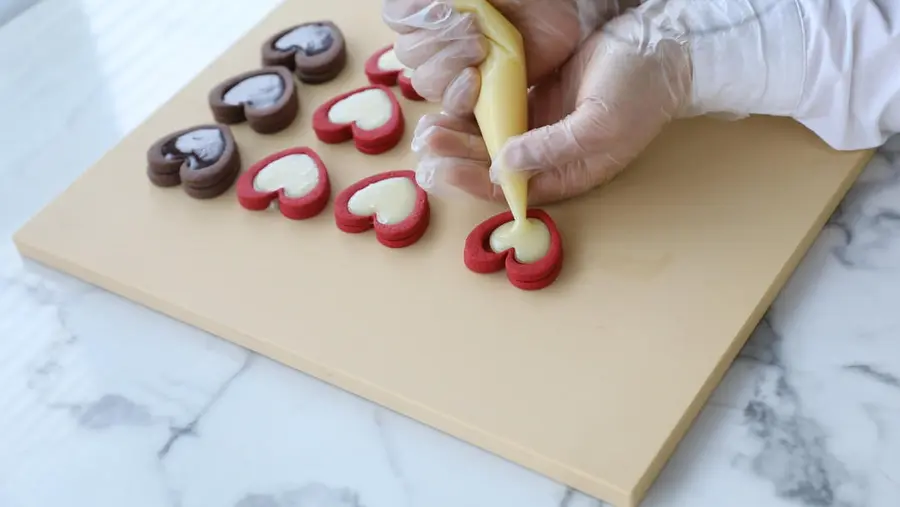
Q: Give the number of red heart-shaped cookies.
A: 5